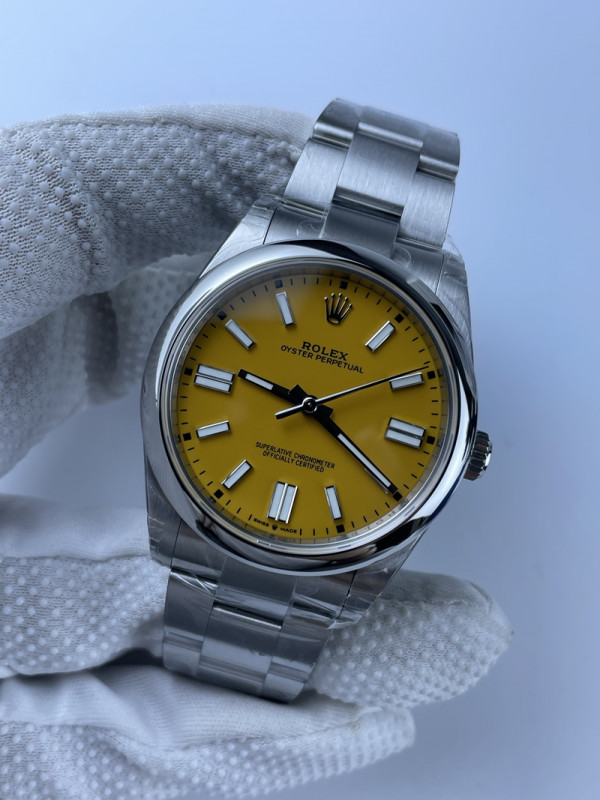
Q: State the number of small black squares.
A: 11